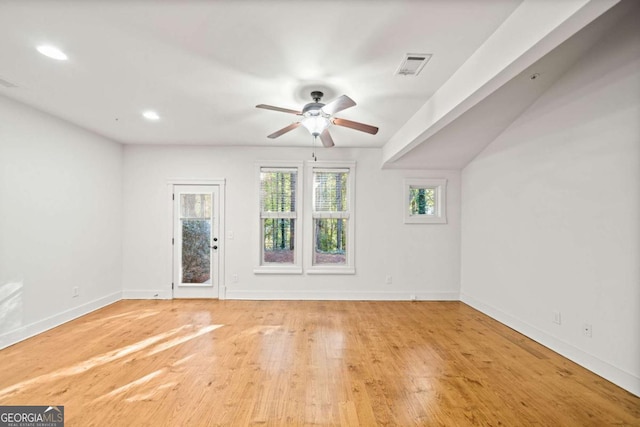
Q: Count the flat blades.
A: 5